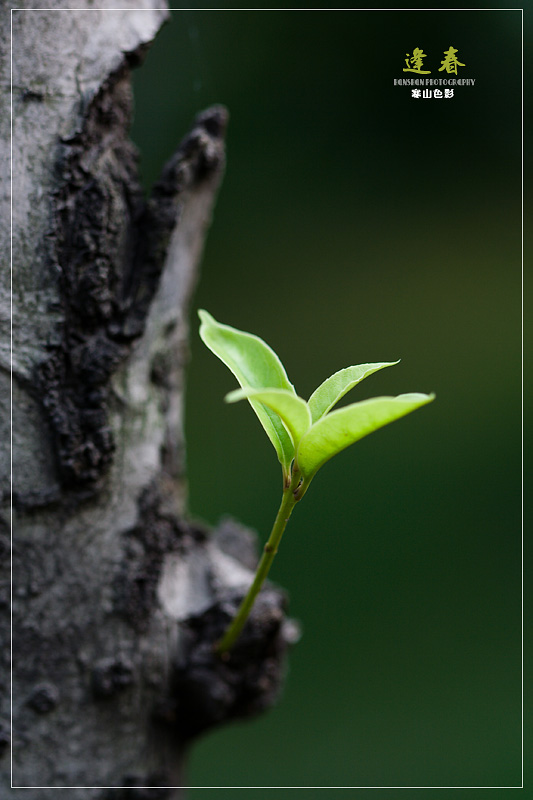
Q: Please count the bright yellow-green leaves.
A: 4